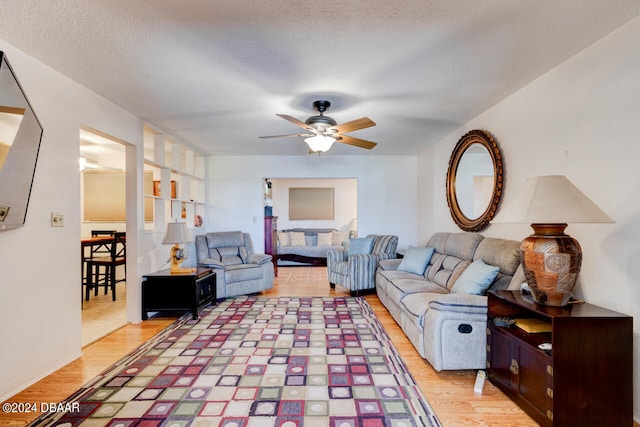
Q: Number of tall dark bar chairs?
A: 2